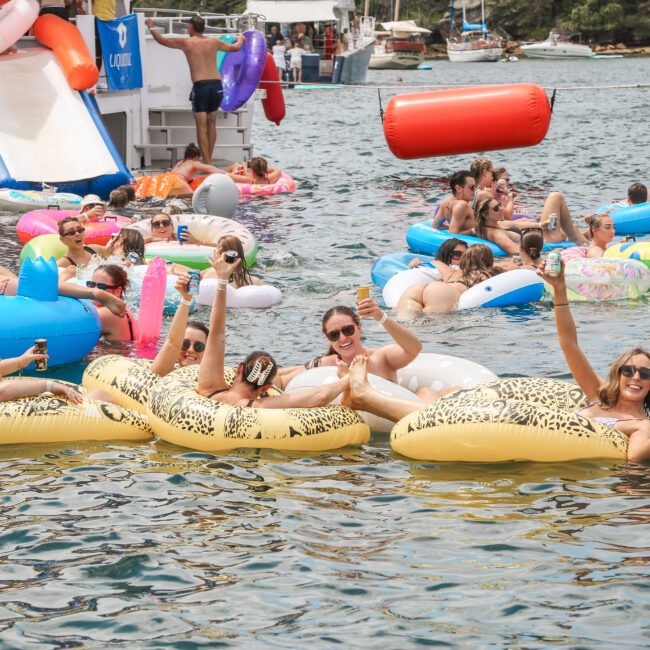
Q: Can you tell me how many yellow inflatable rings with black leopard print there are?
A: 4